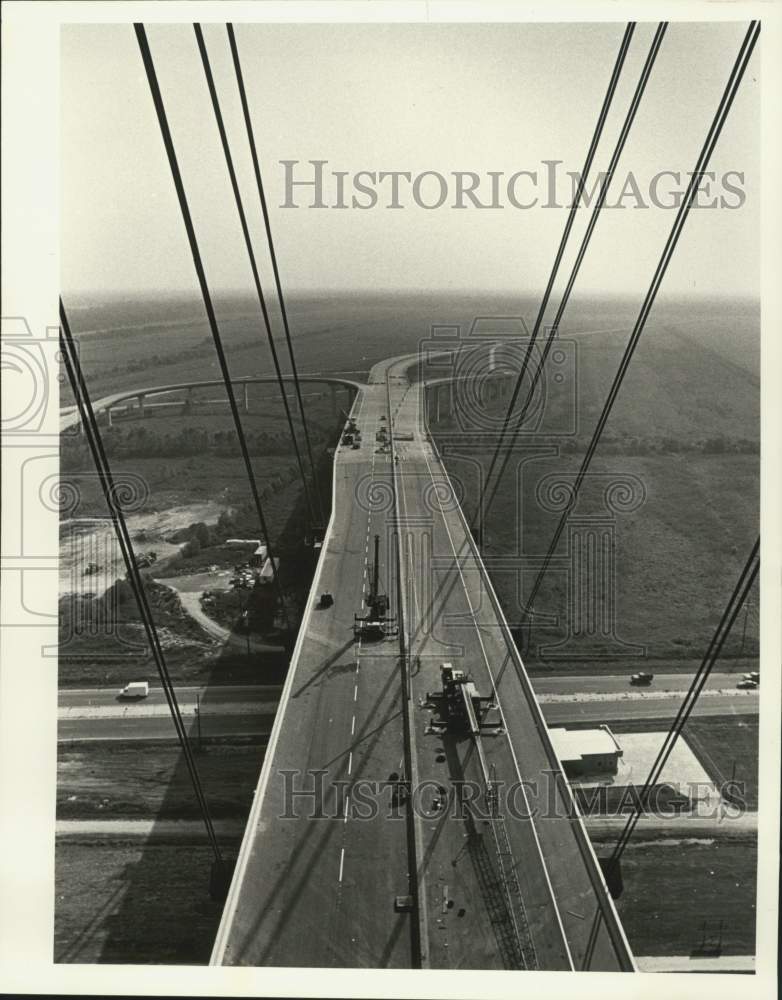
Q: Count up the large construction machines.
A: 2